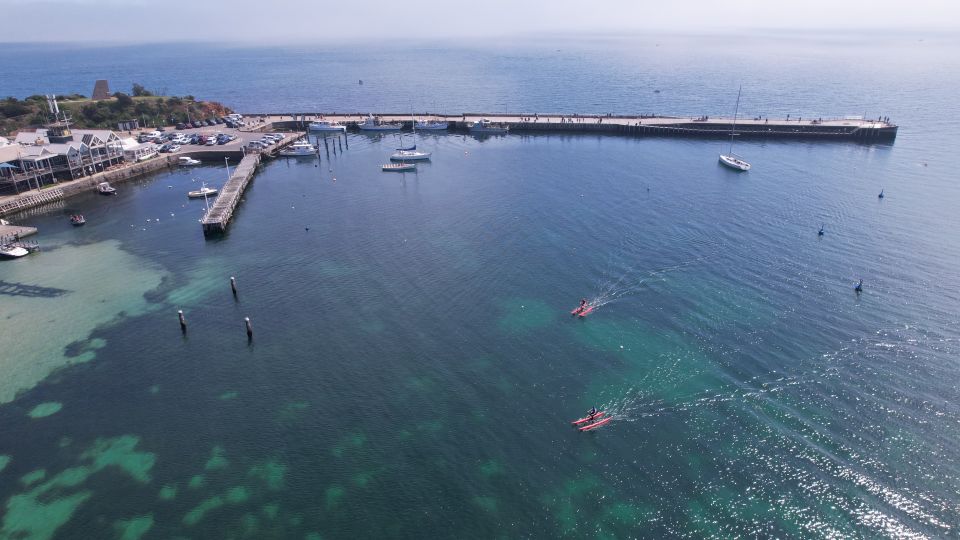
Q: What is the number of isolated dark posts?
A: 3